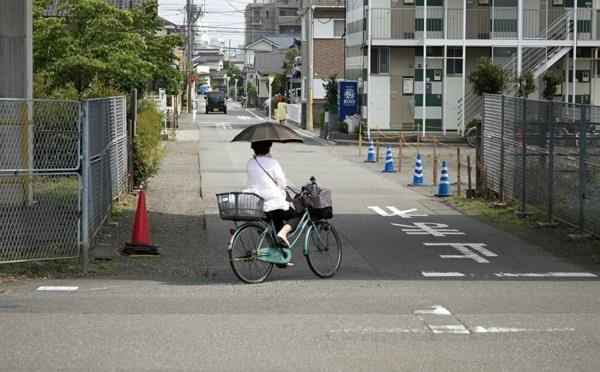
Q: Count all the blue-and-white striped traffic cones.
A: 4